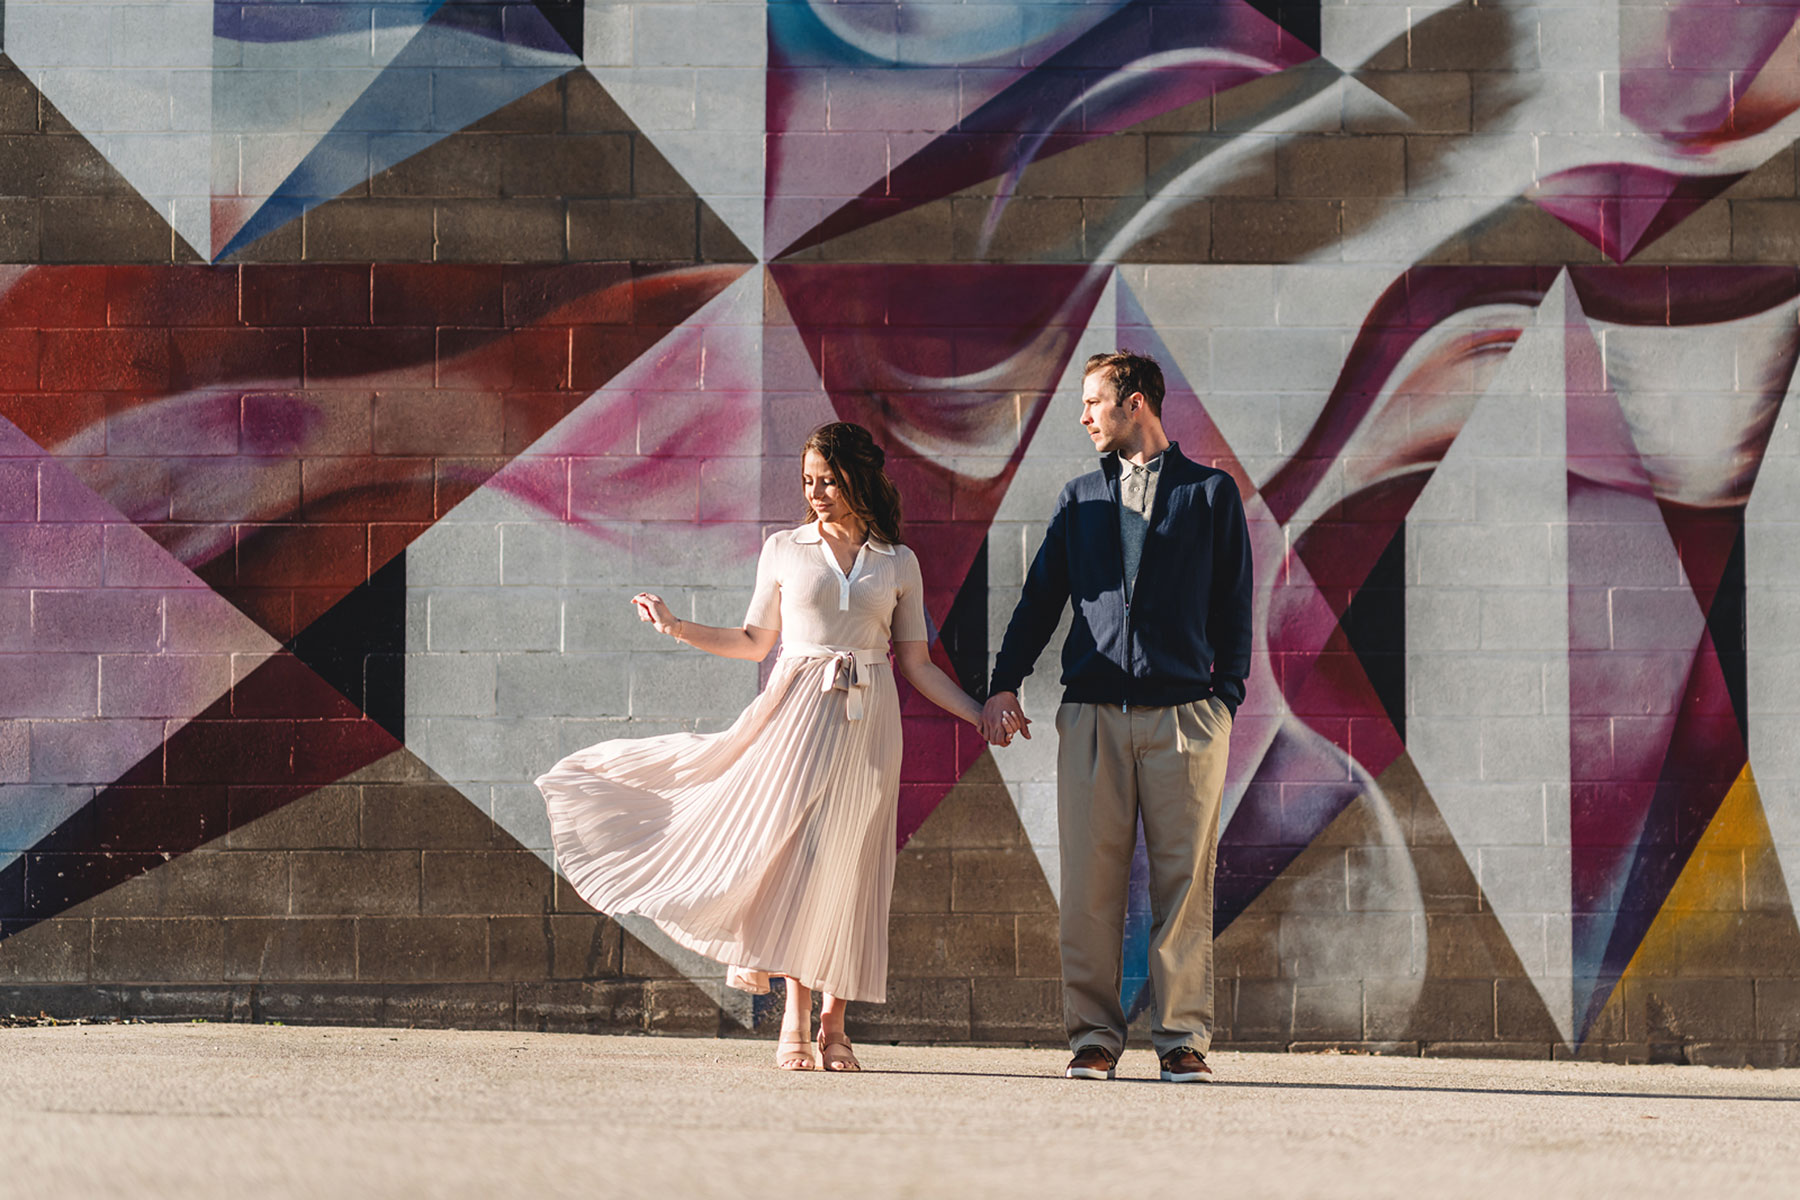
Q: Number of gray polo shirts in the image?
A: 1